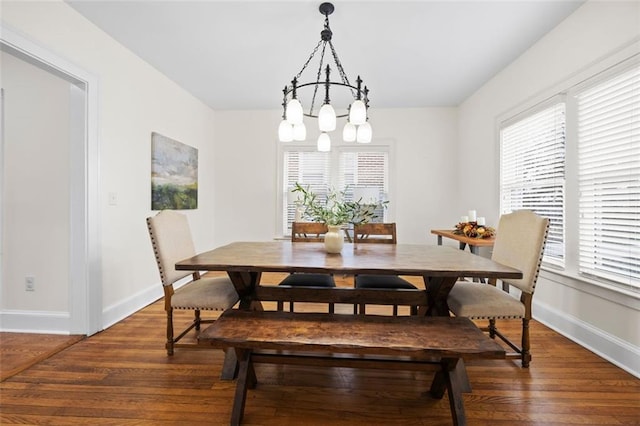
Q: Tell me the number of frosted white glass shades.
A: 8